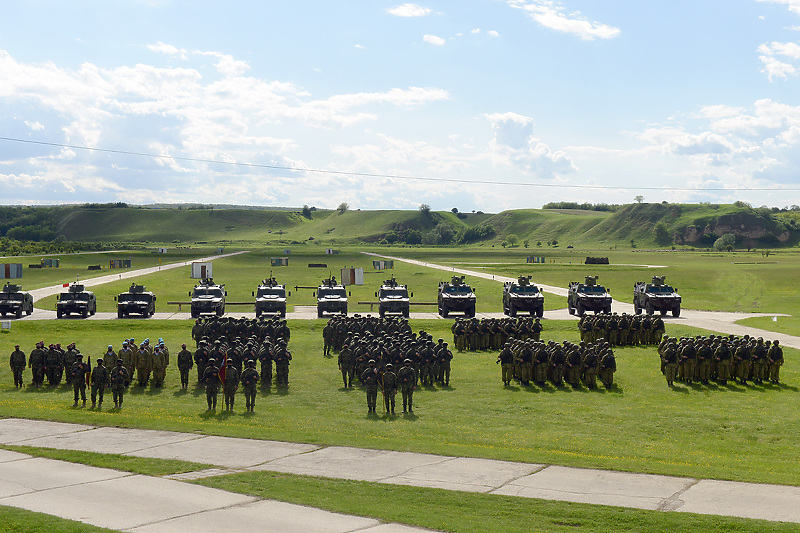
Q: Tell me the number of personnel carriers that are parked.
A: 11